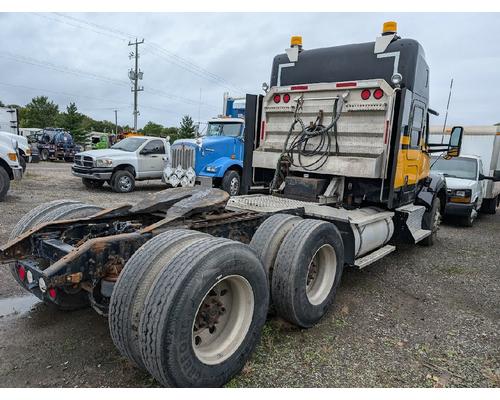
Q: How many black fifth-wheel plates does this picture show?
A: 1